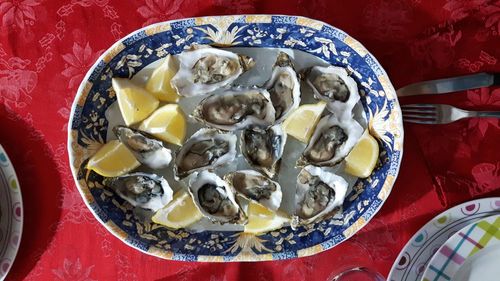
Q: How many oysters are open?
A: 12